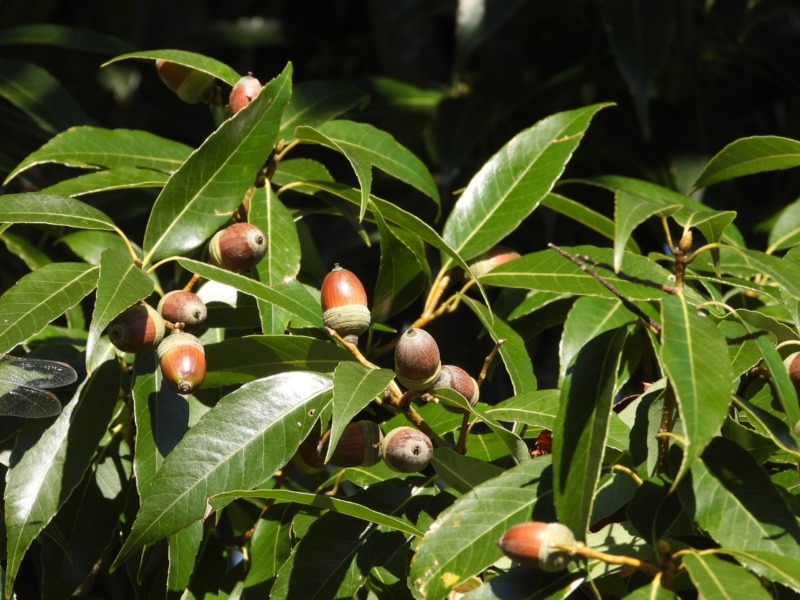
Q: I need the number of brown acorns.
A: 15